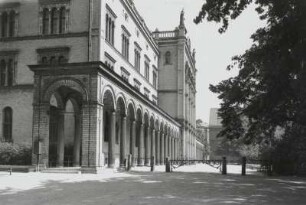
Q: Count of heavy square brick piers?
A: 2